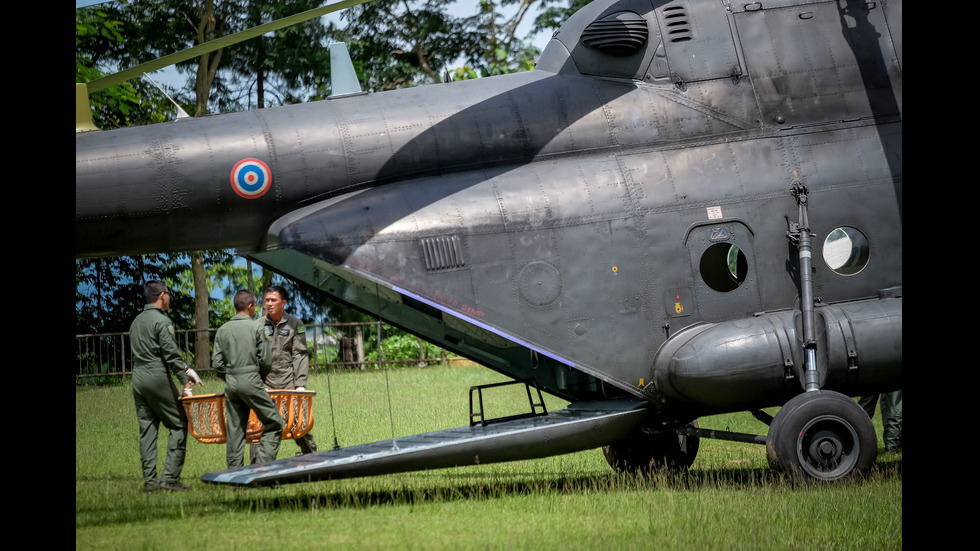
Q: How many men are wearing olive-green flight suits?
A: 3